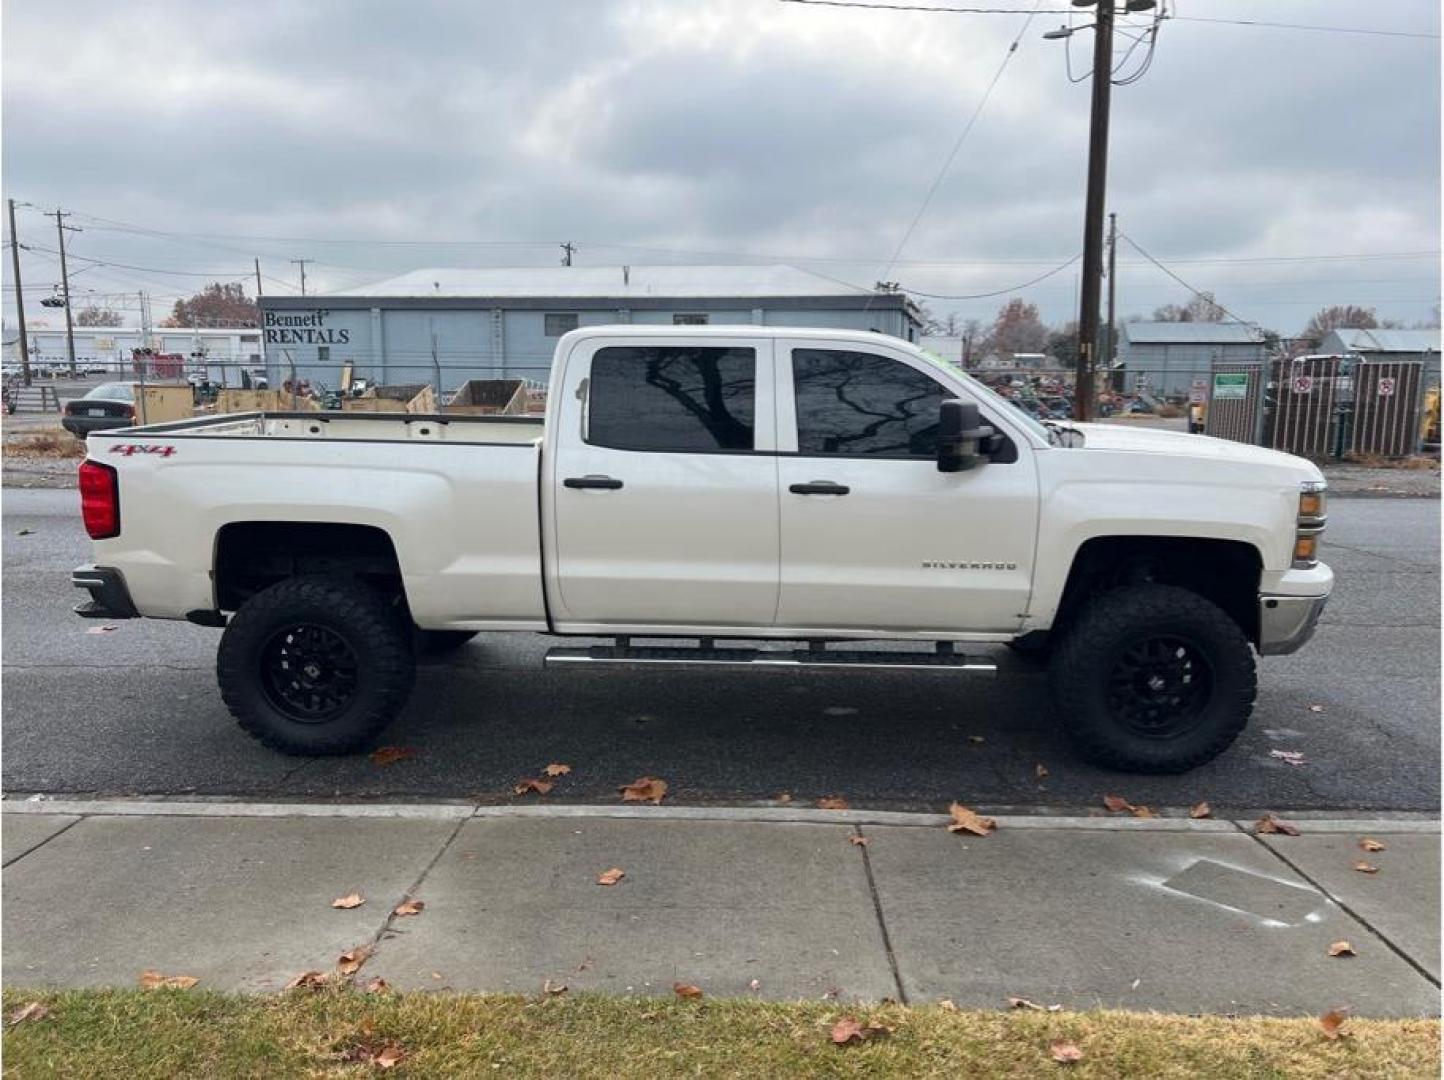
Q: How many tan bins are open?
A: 2